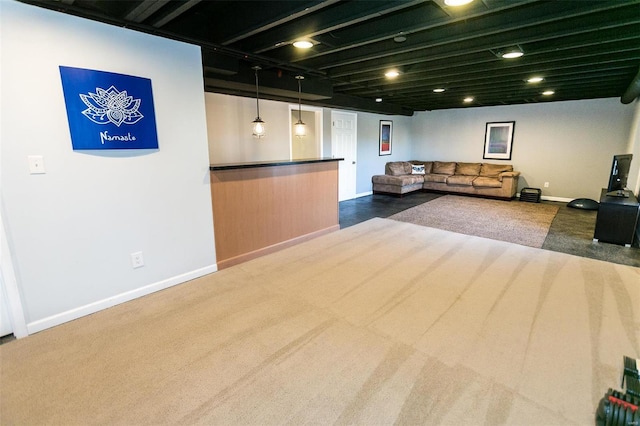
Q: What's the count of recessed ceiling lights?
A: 9